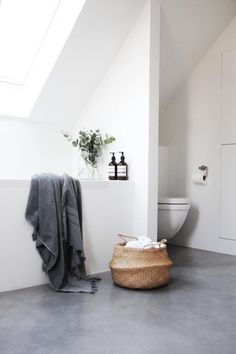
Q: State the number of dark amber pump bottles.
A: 2